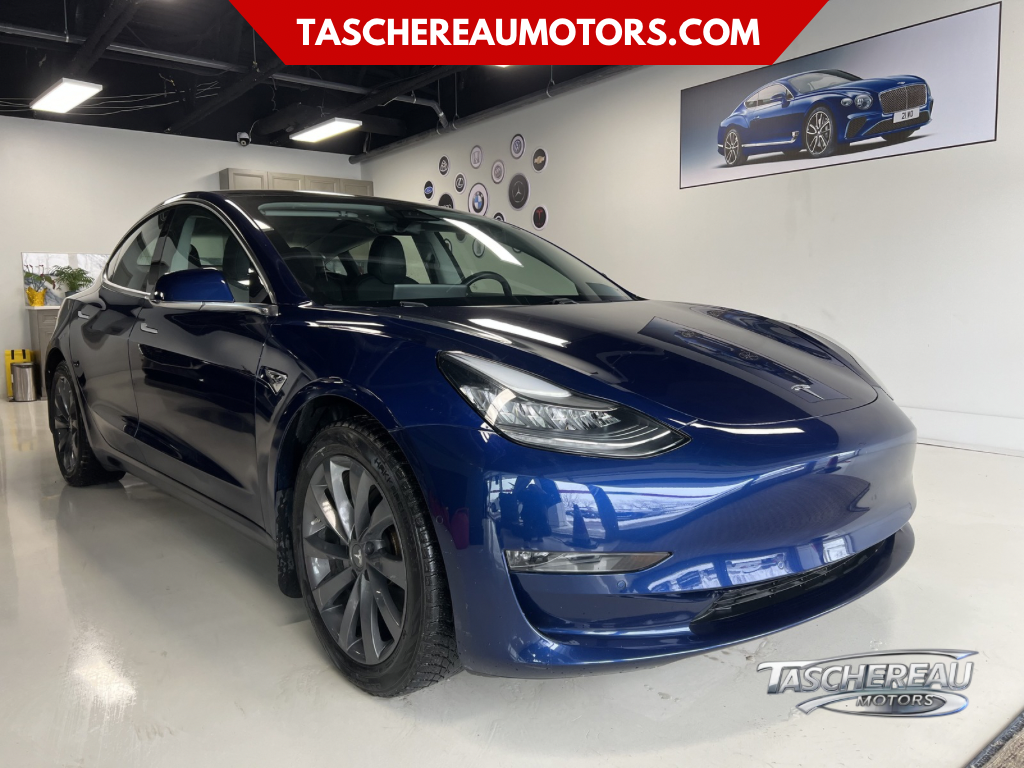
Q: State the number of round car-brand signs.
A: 12